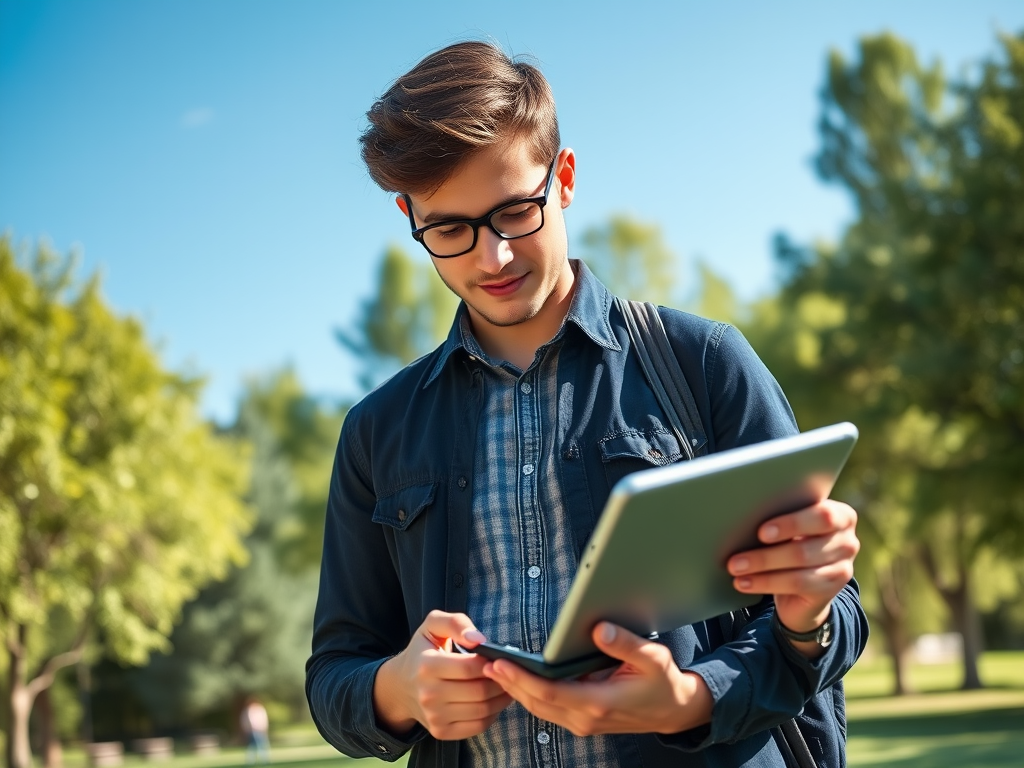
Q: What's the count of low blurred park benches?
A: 3